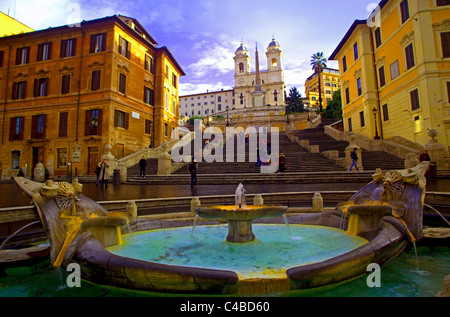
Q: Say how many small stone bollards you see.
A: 4